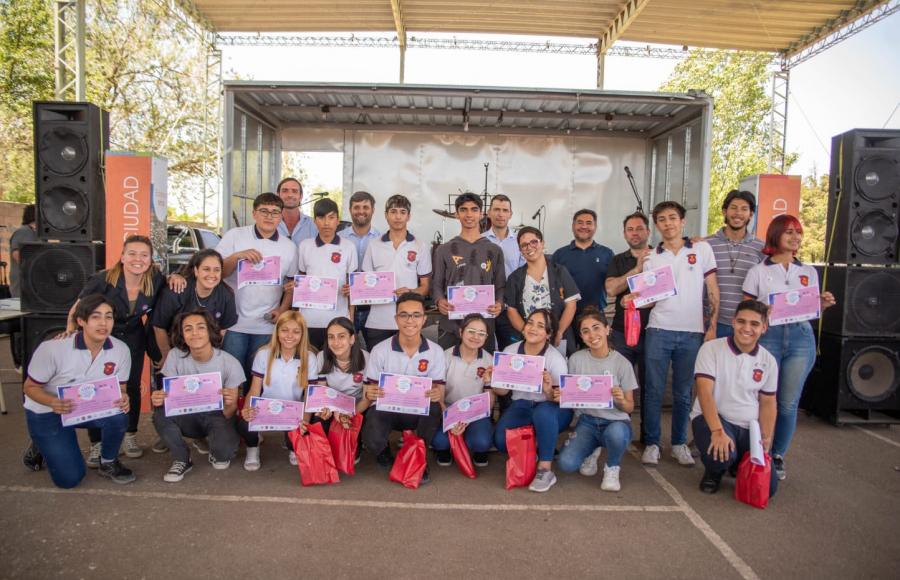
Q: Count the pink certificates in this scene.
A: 14